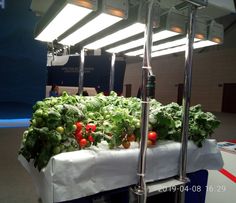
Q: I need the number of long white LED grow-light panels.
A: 6